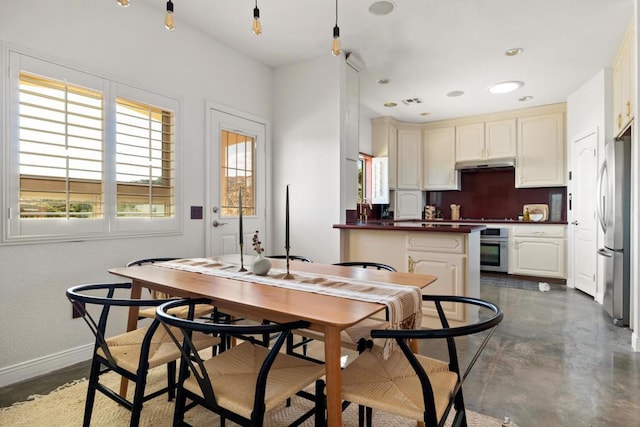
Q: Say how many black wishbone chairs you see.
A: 6